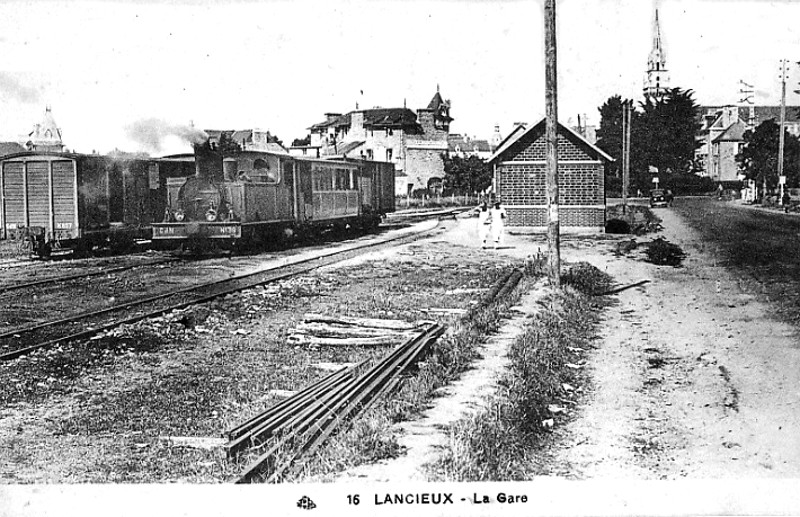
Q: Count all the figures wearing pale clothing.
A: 2